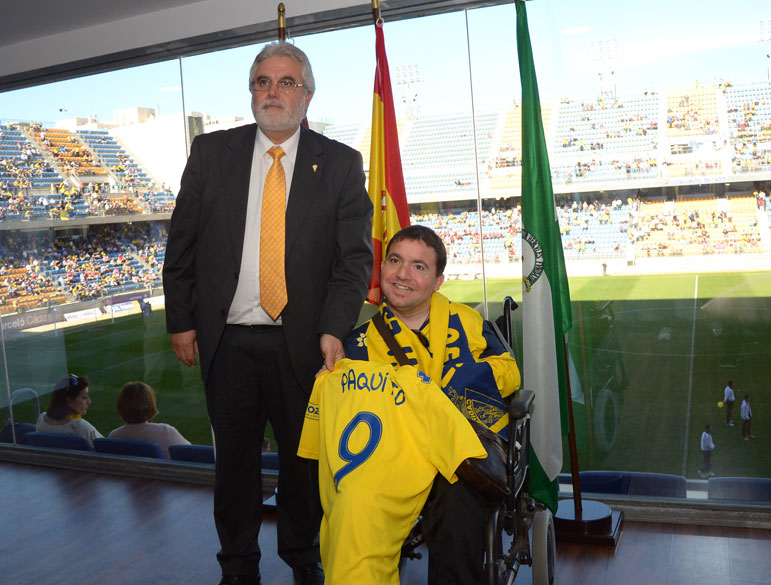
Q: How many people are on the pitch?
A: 3